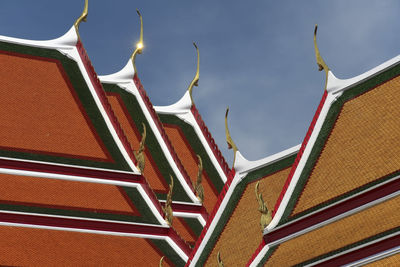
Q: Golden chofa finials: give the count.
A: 5